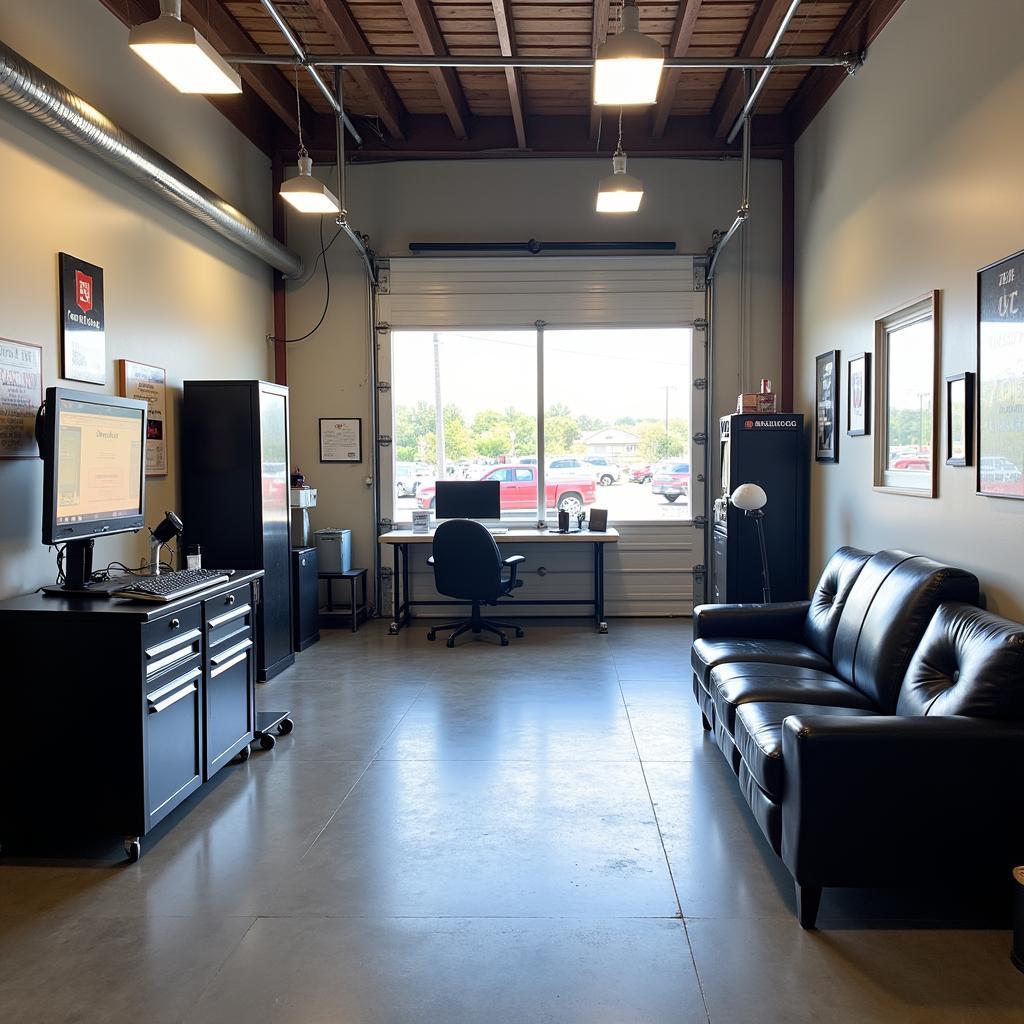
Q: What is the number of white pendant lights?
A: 4